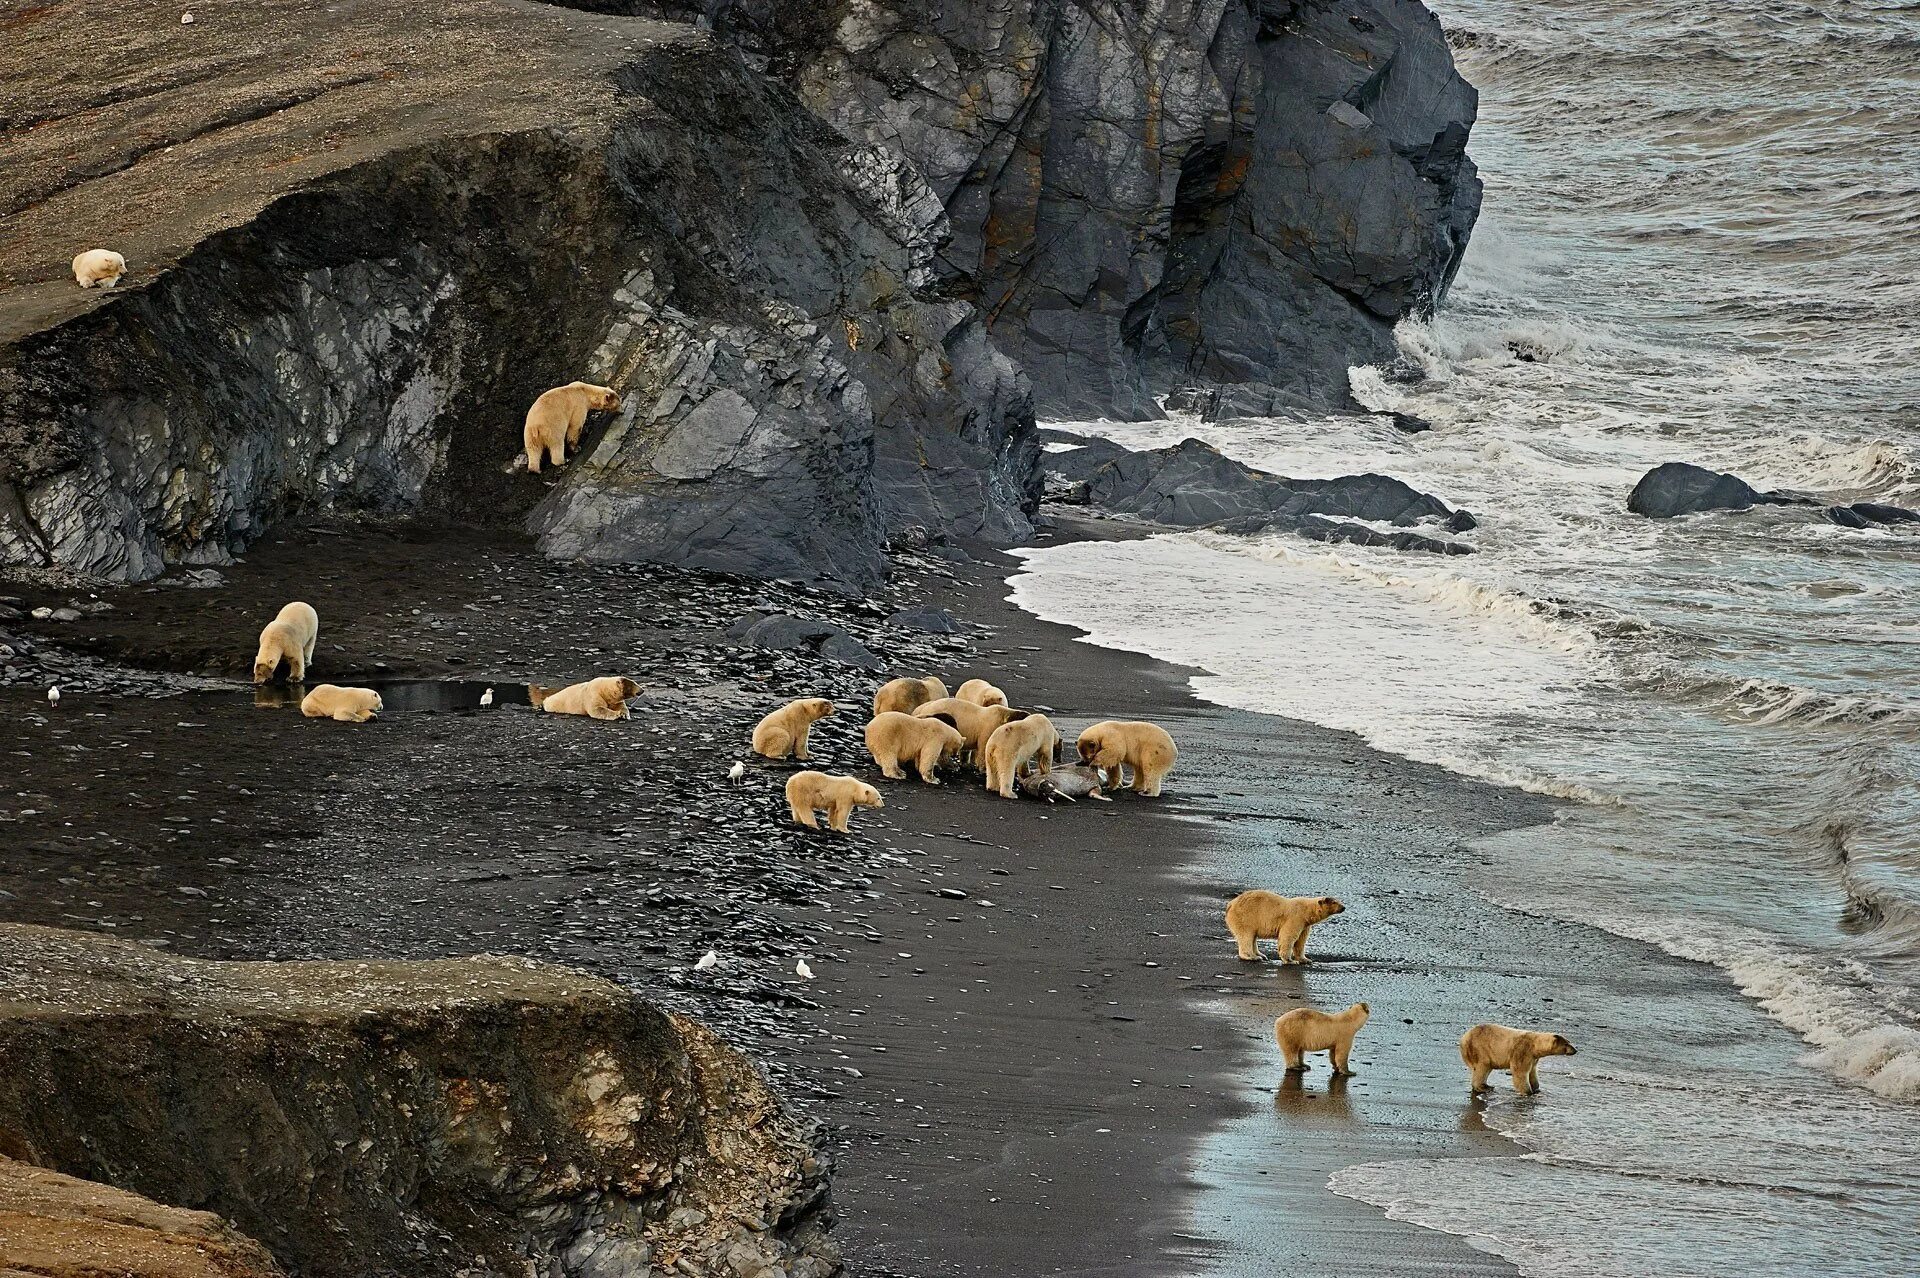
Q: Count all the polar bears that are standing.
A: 12